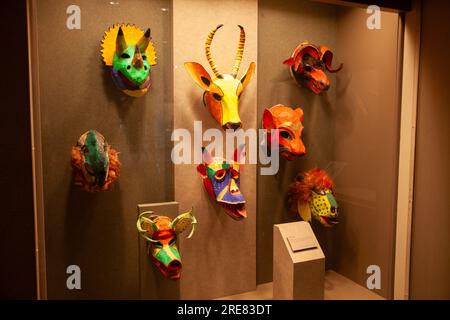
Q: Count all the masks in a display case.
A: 8